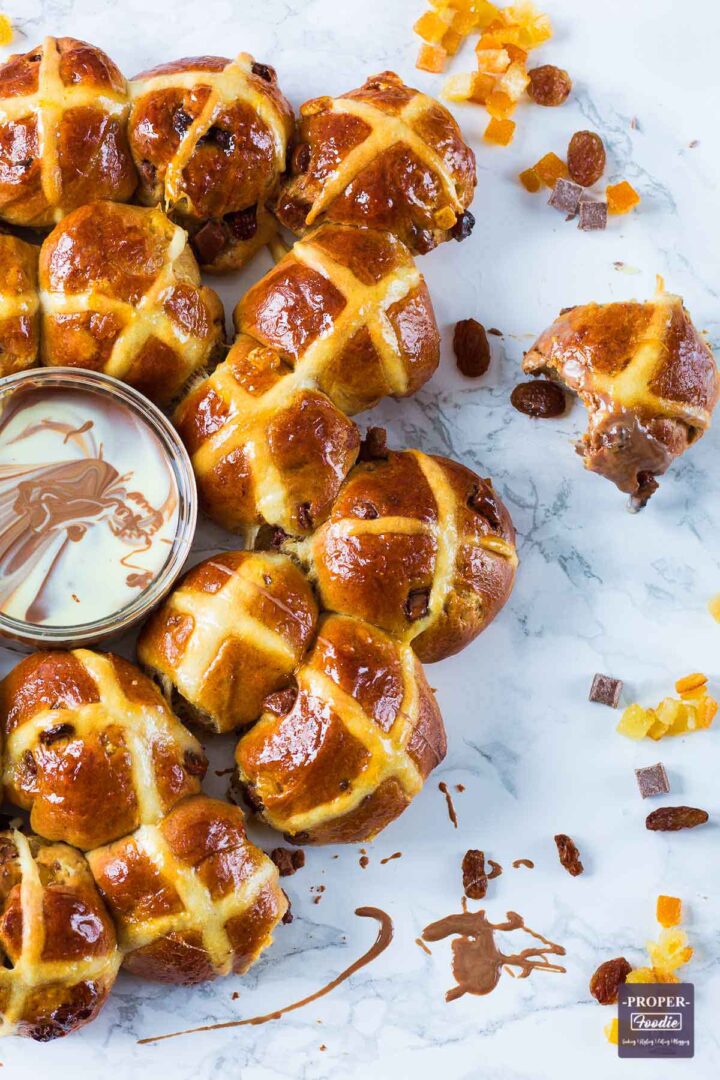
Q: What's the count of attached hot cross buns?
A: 13